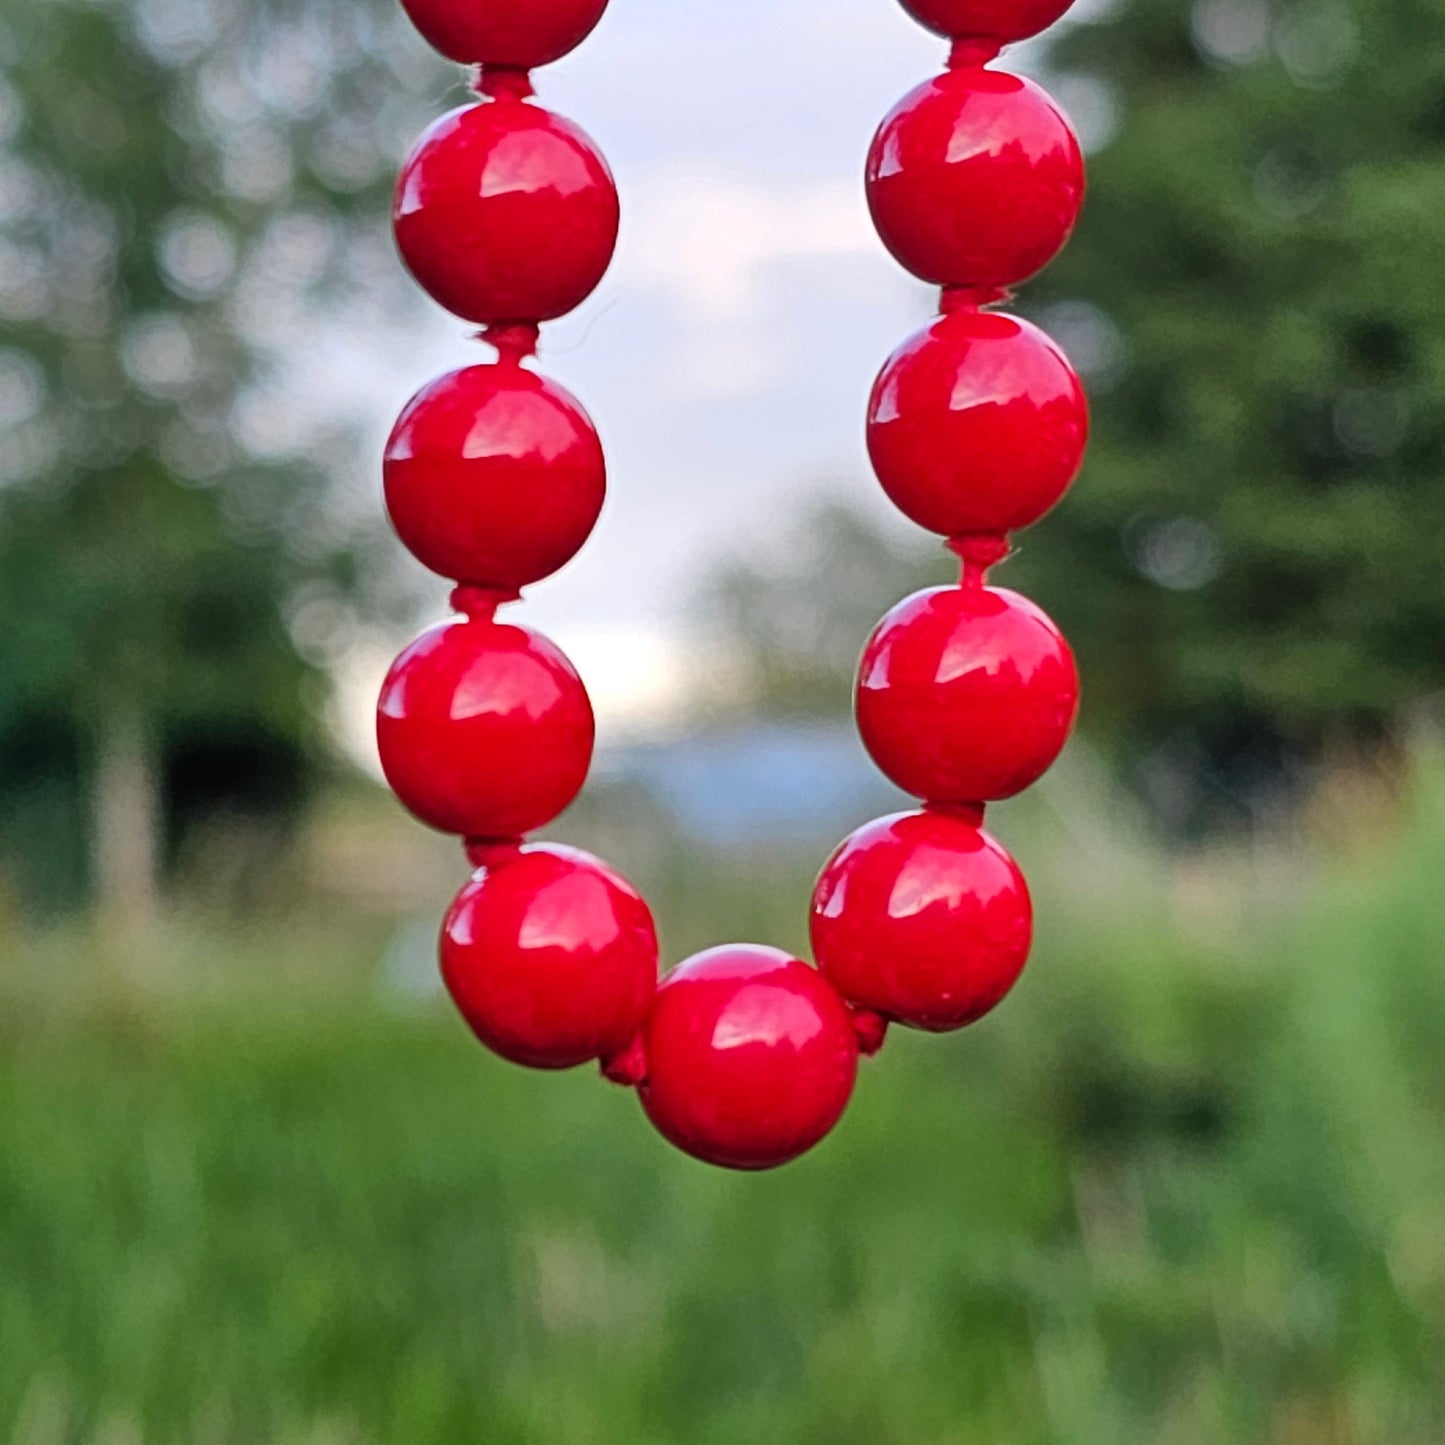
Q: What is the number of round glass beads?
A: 11